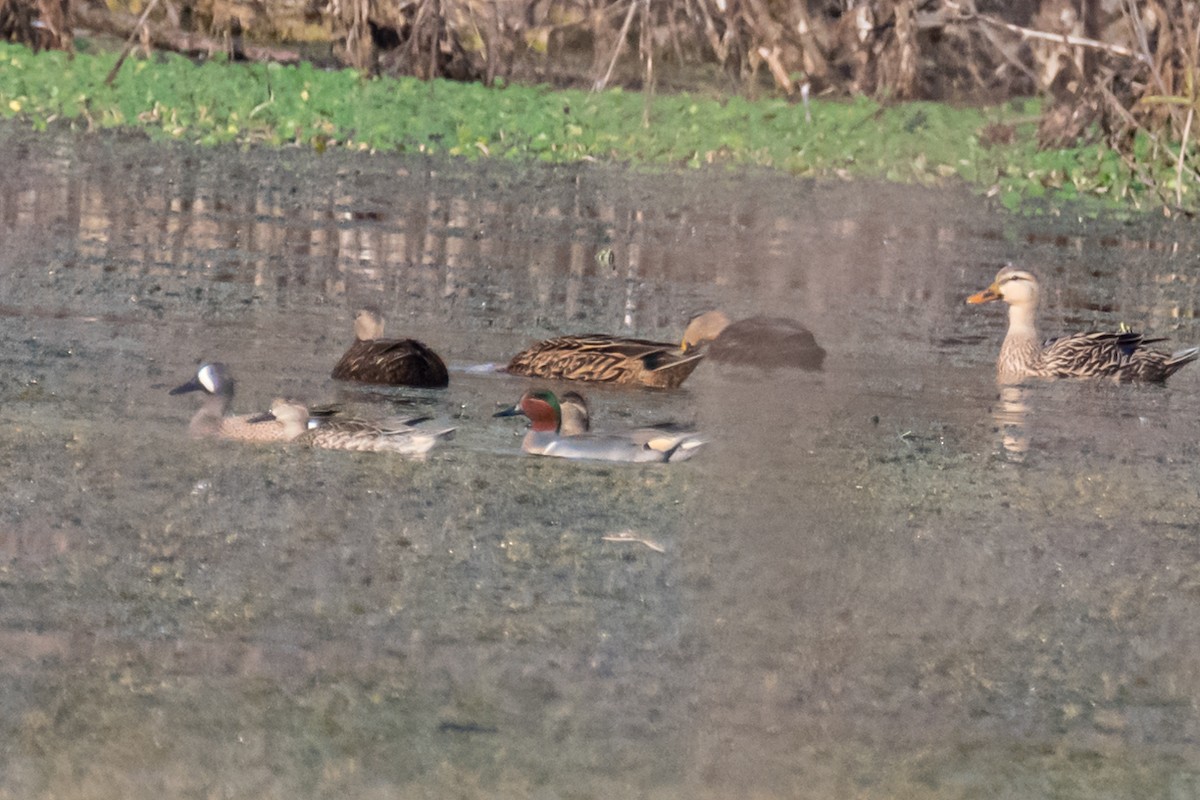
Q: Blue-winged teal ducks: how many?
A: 2